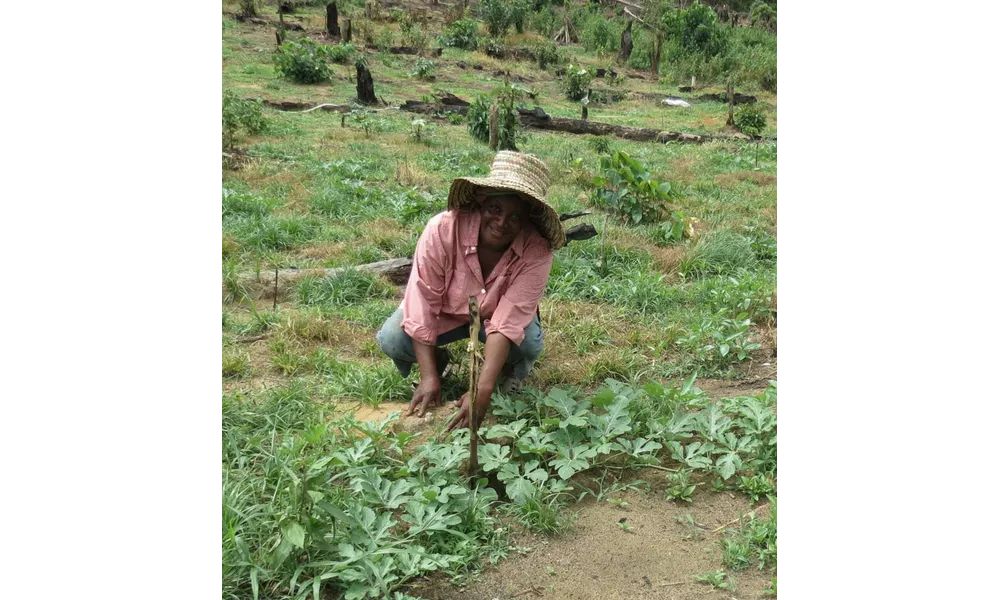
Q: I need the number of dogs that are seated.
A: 0